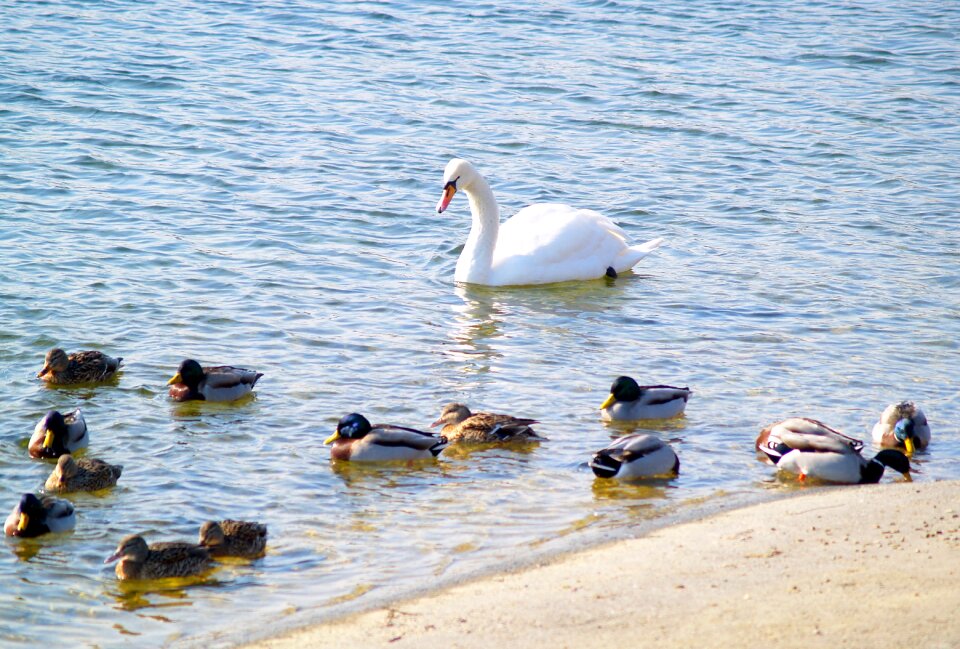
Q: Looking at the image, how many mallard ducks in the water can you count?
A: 14